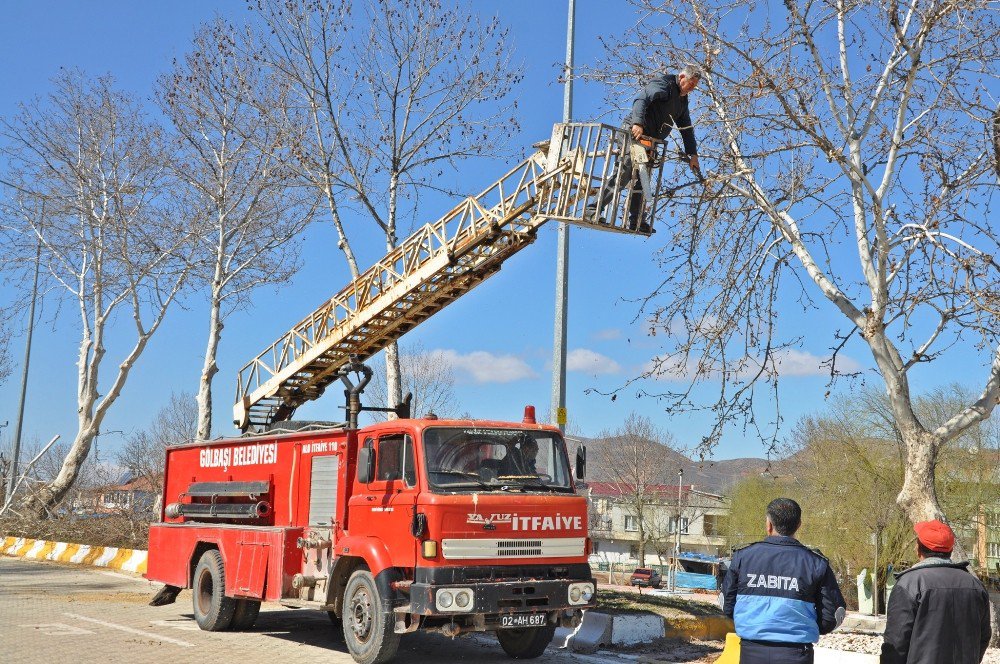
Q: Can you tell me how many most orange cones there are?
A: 0